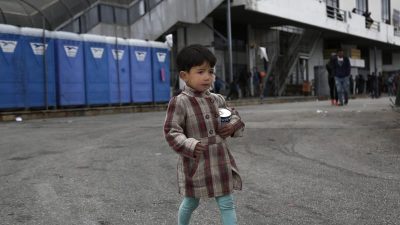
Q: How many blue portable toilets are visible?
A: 7